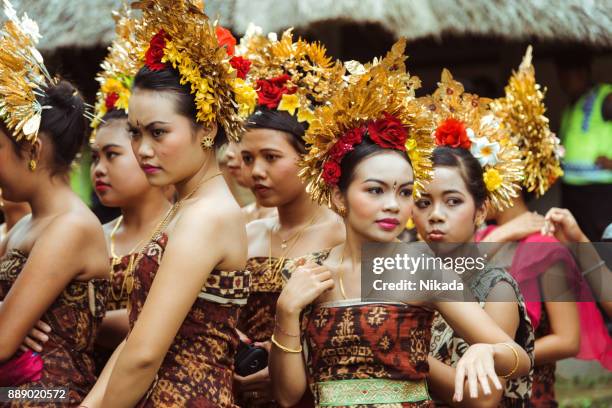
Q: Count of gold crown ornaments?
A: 7